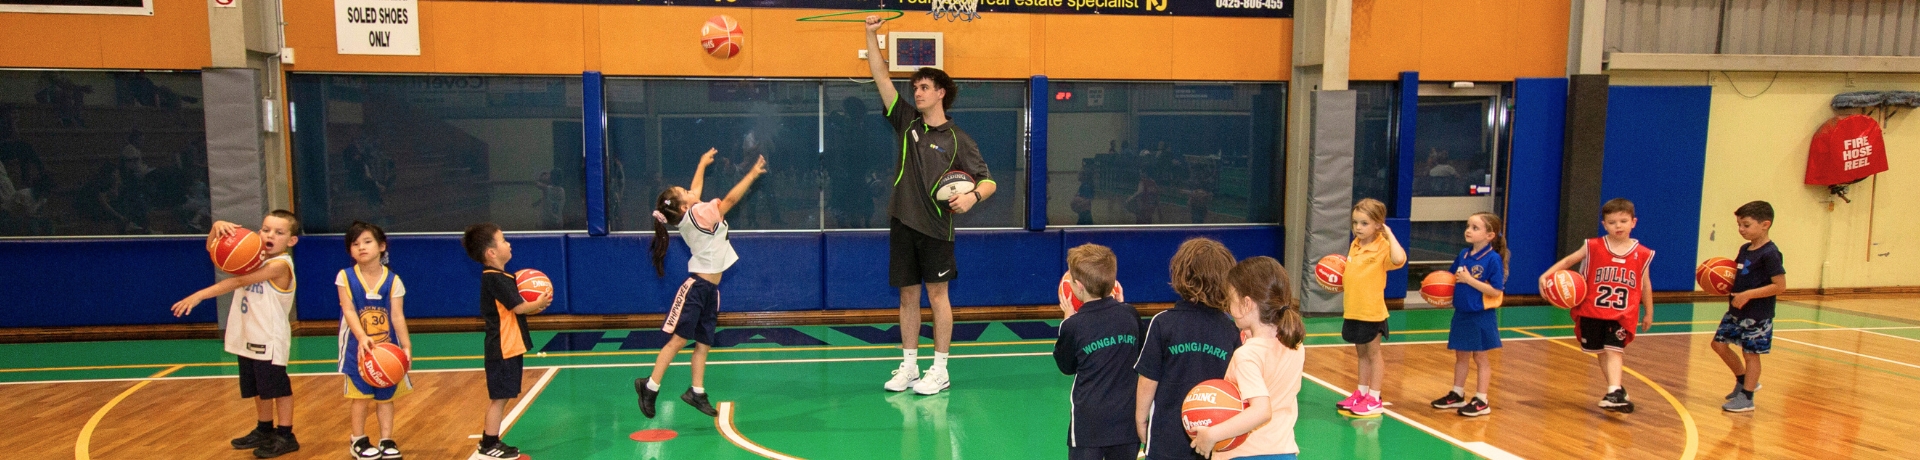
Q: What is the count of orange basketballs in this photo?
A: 10